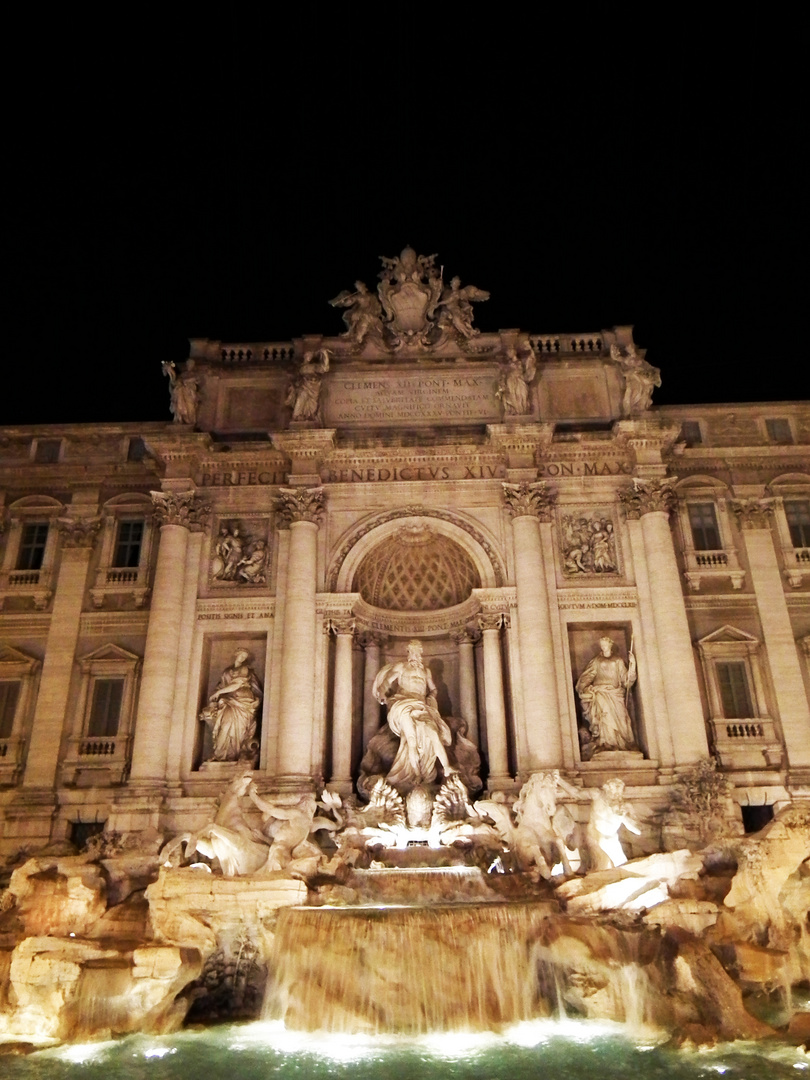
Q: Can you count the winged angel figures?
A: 2